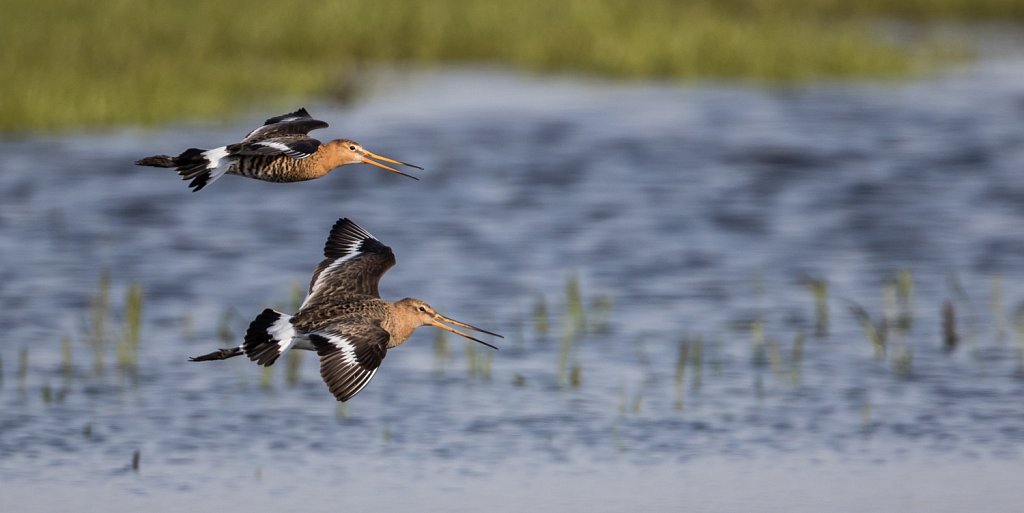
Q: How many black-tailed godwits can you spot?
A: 2